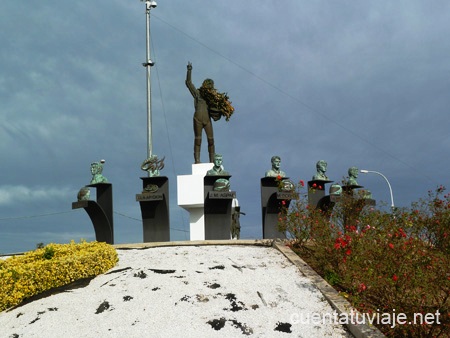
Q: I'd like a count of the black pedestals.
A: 6